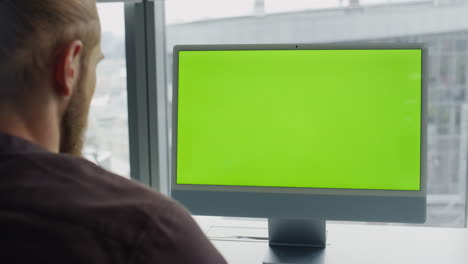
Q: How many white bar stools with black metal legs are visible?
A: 0